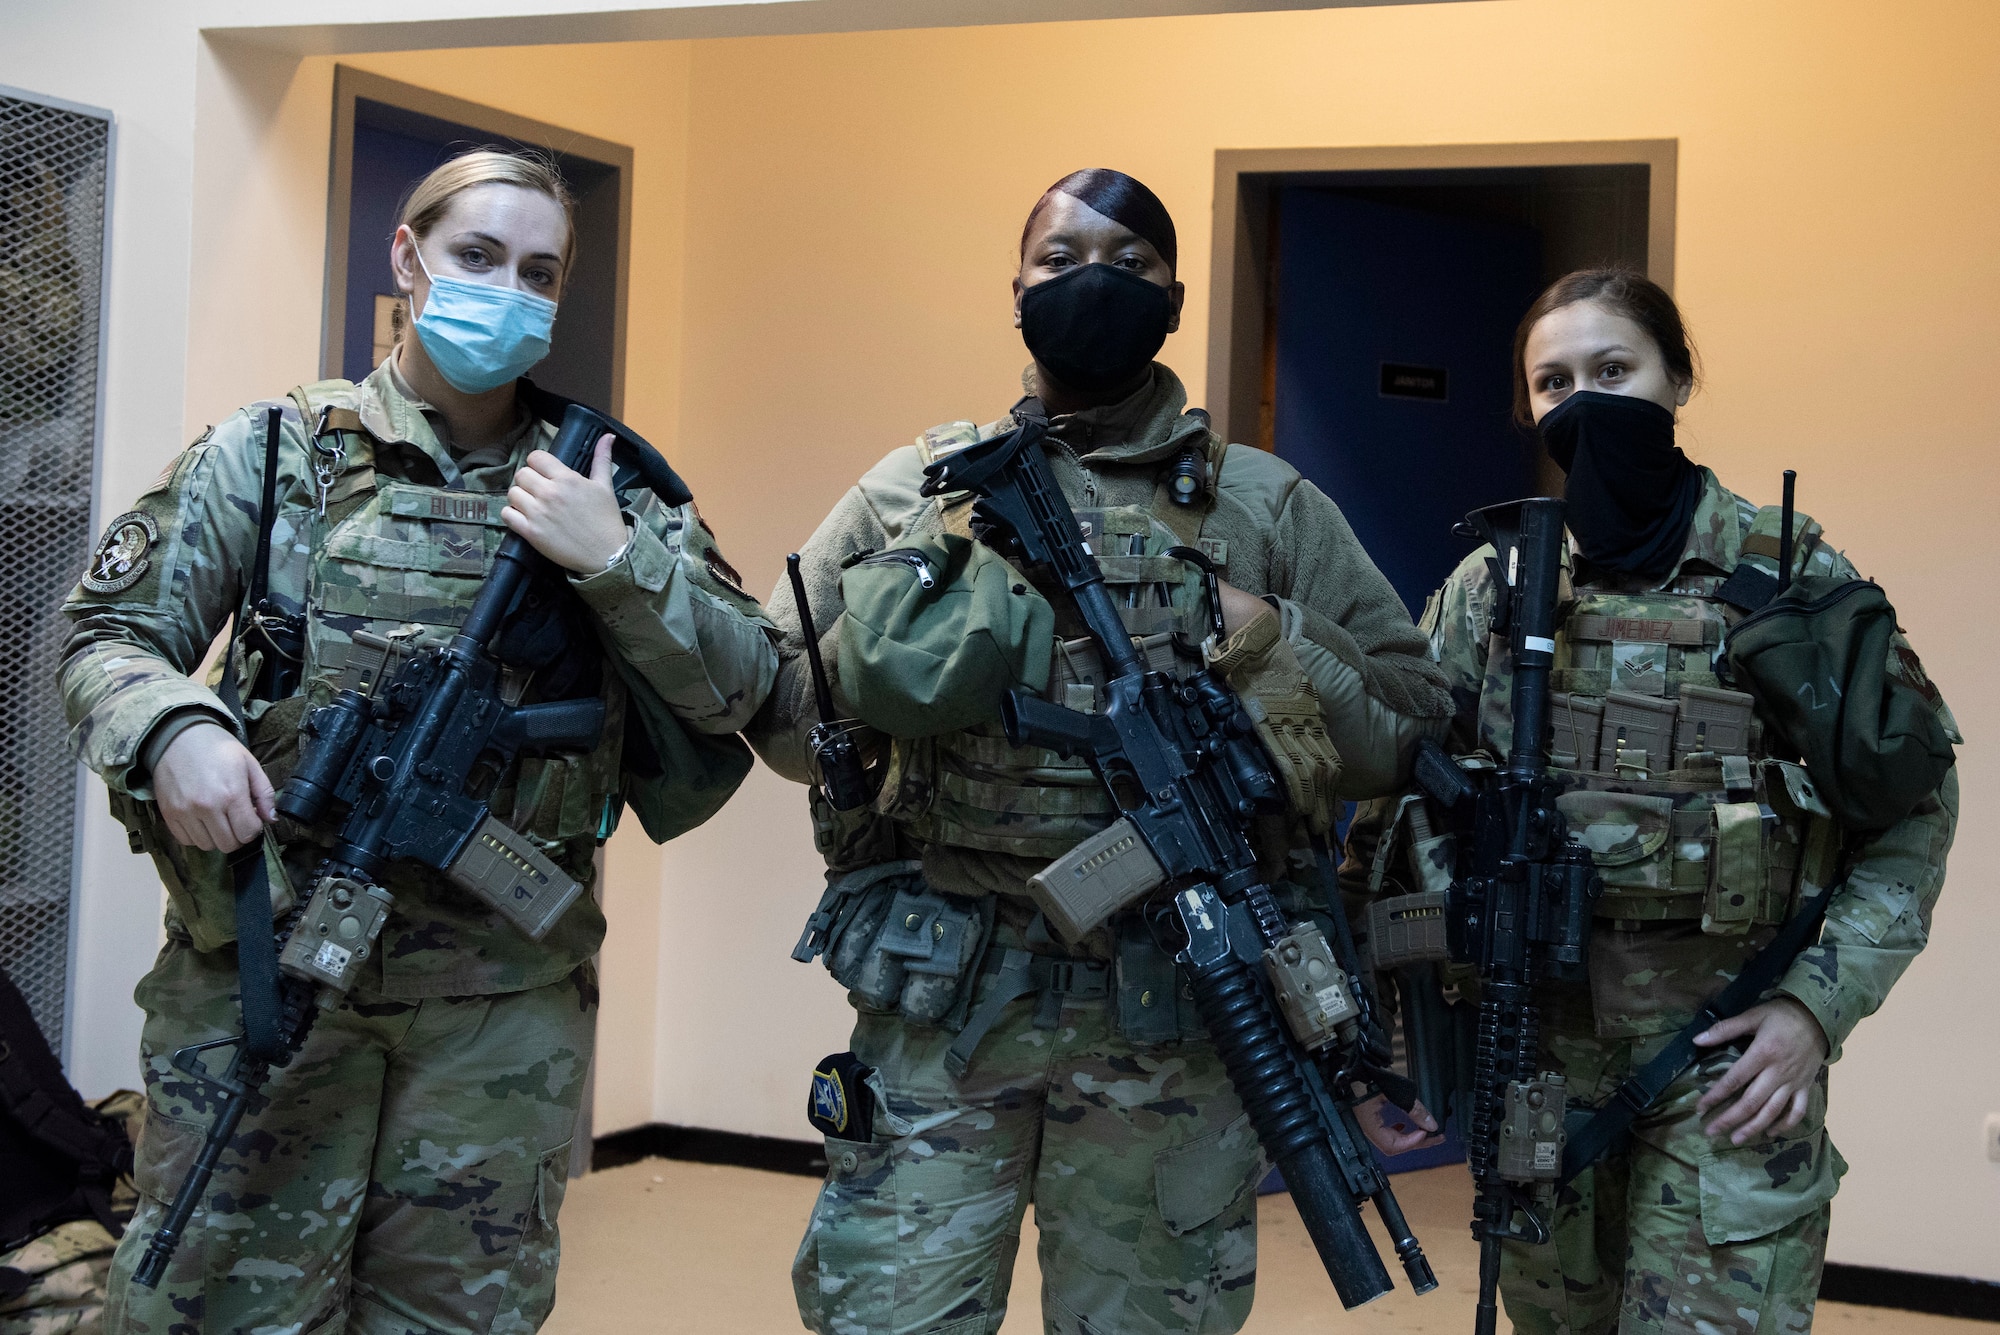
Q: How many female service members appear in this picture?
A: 3